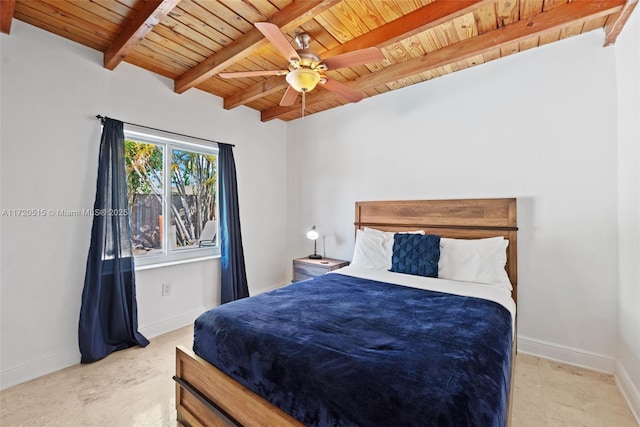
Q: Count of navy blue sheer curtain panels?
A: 2